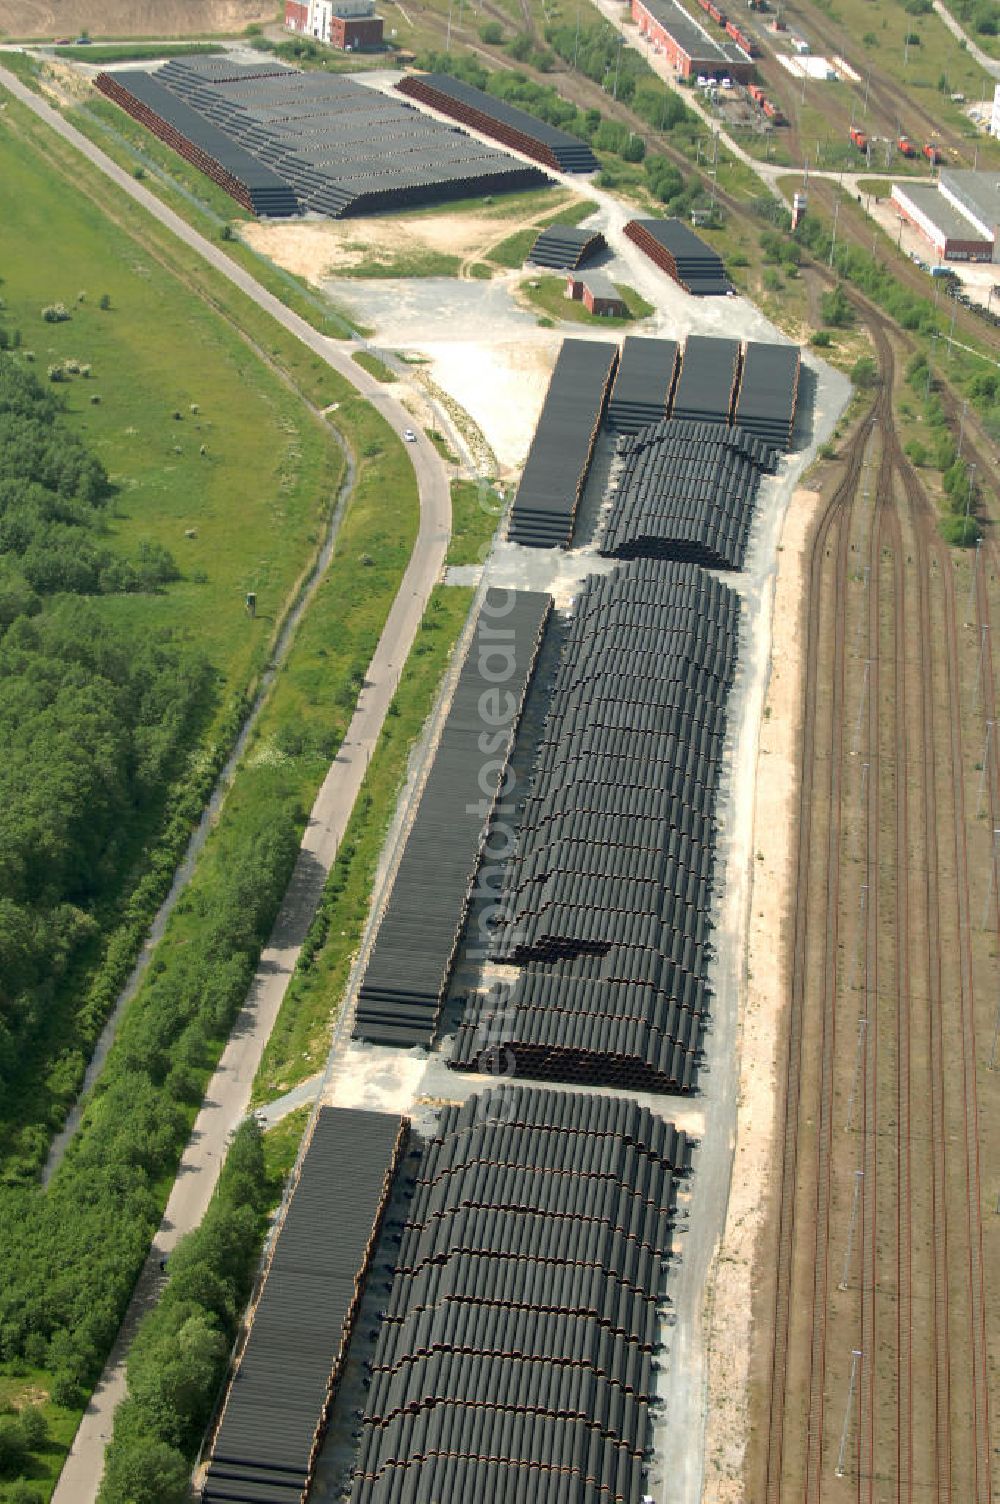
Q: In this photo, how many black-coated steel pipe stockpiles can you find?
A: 14